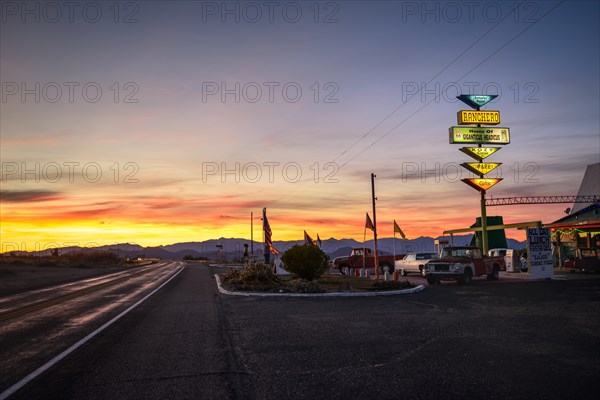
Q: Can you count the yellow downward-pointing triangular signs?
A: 3